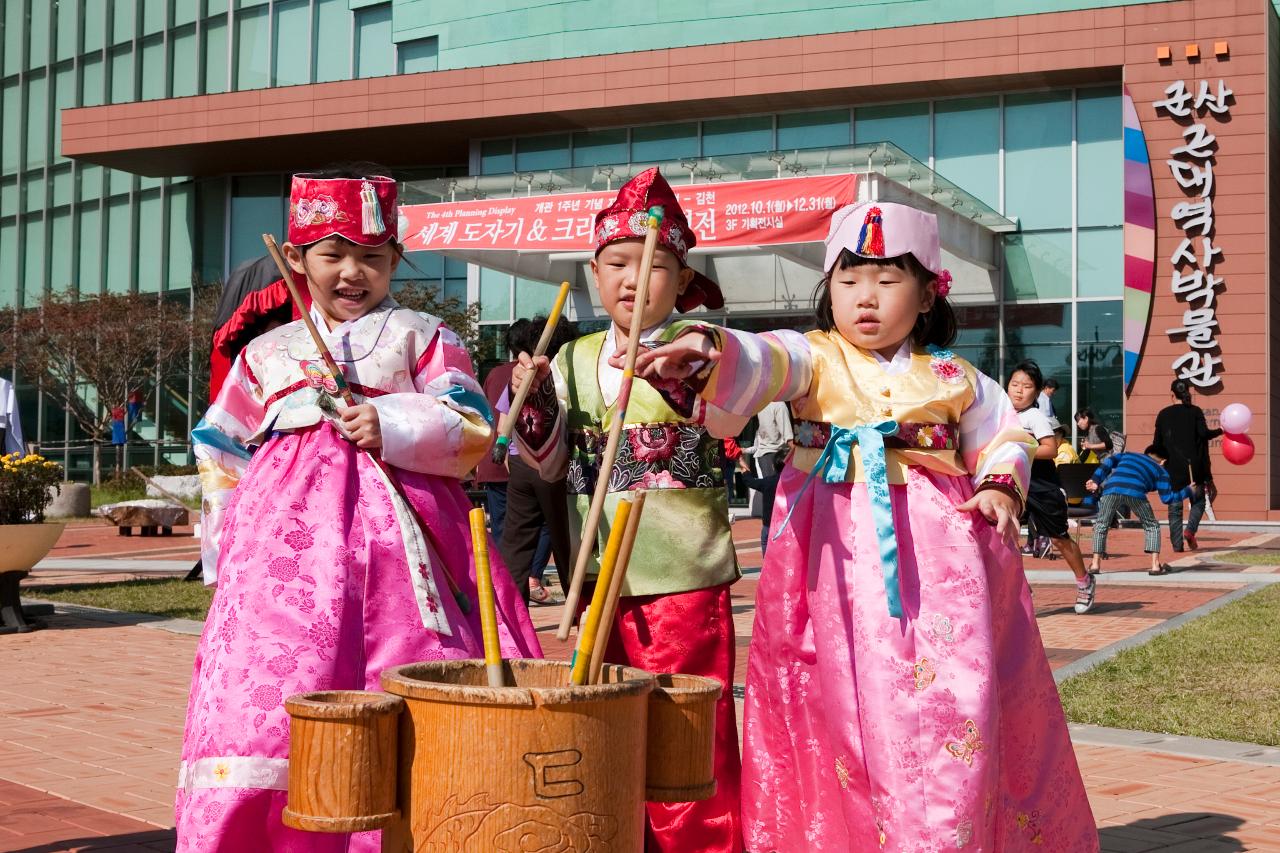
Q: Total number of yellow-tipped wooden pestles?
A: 3